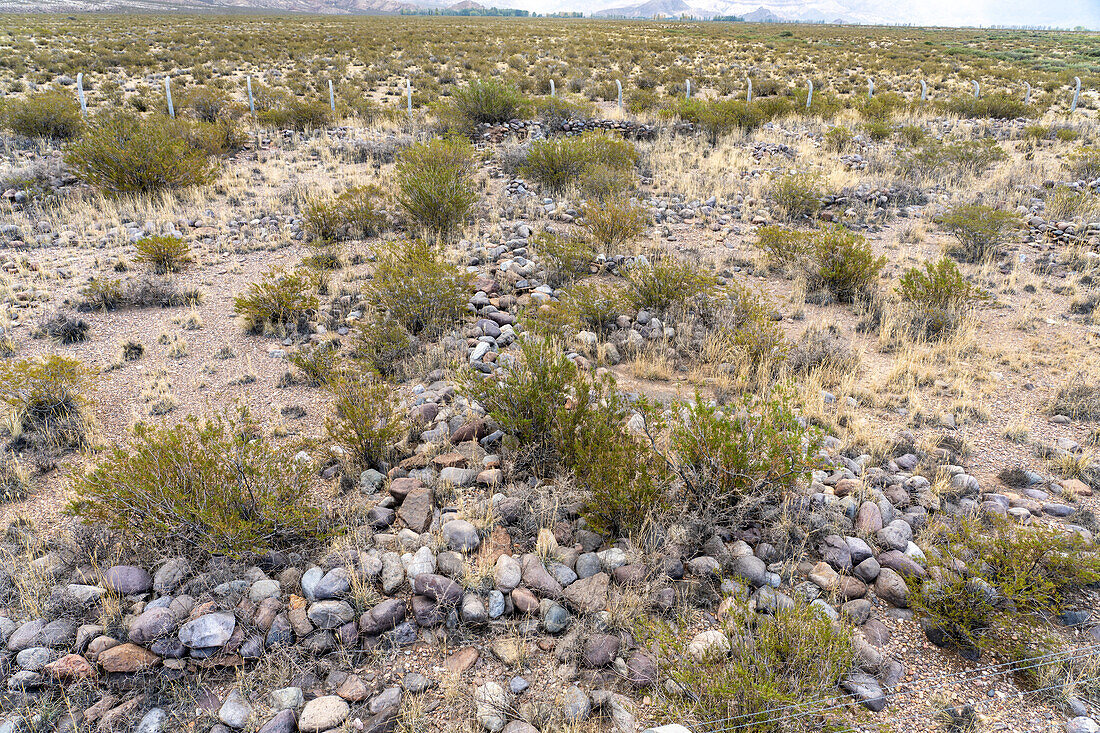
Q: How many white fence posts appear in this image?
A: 15